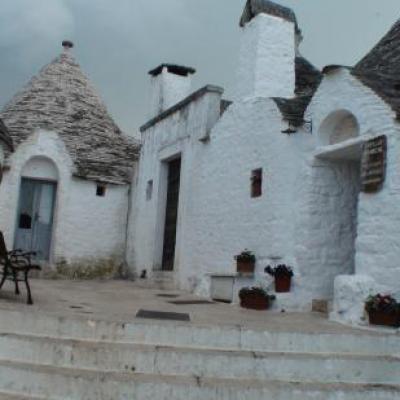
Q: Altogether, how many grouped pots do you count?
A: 3